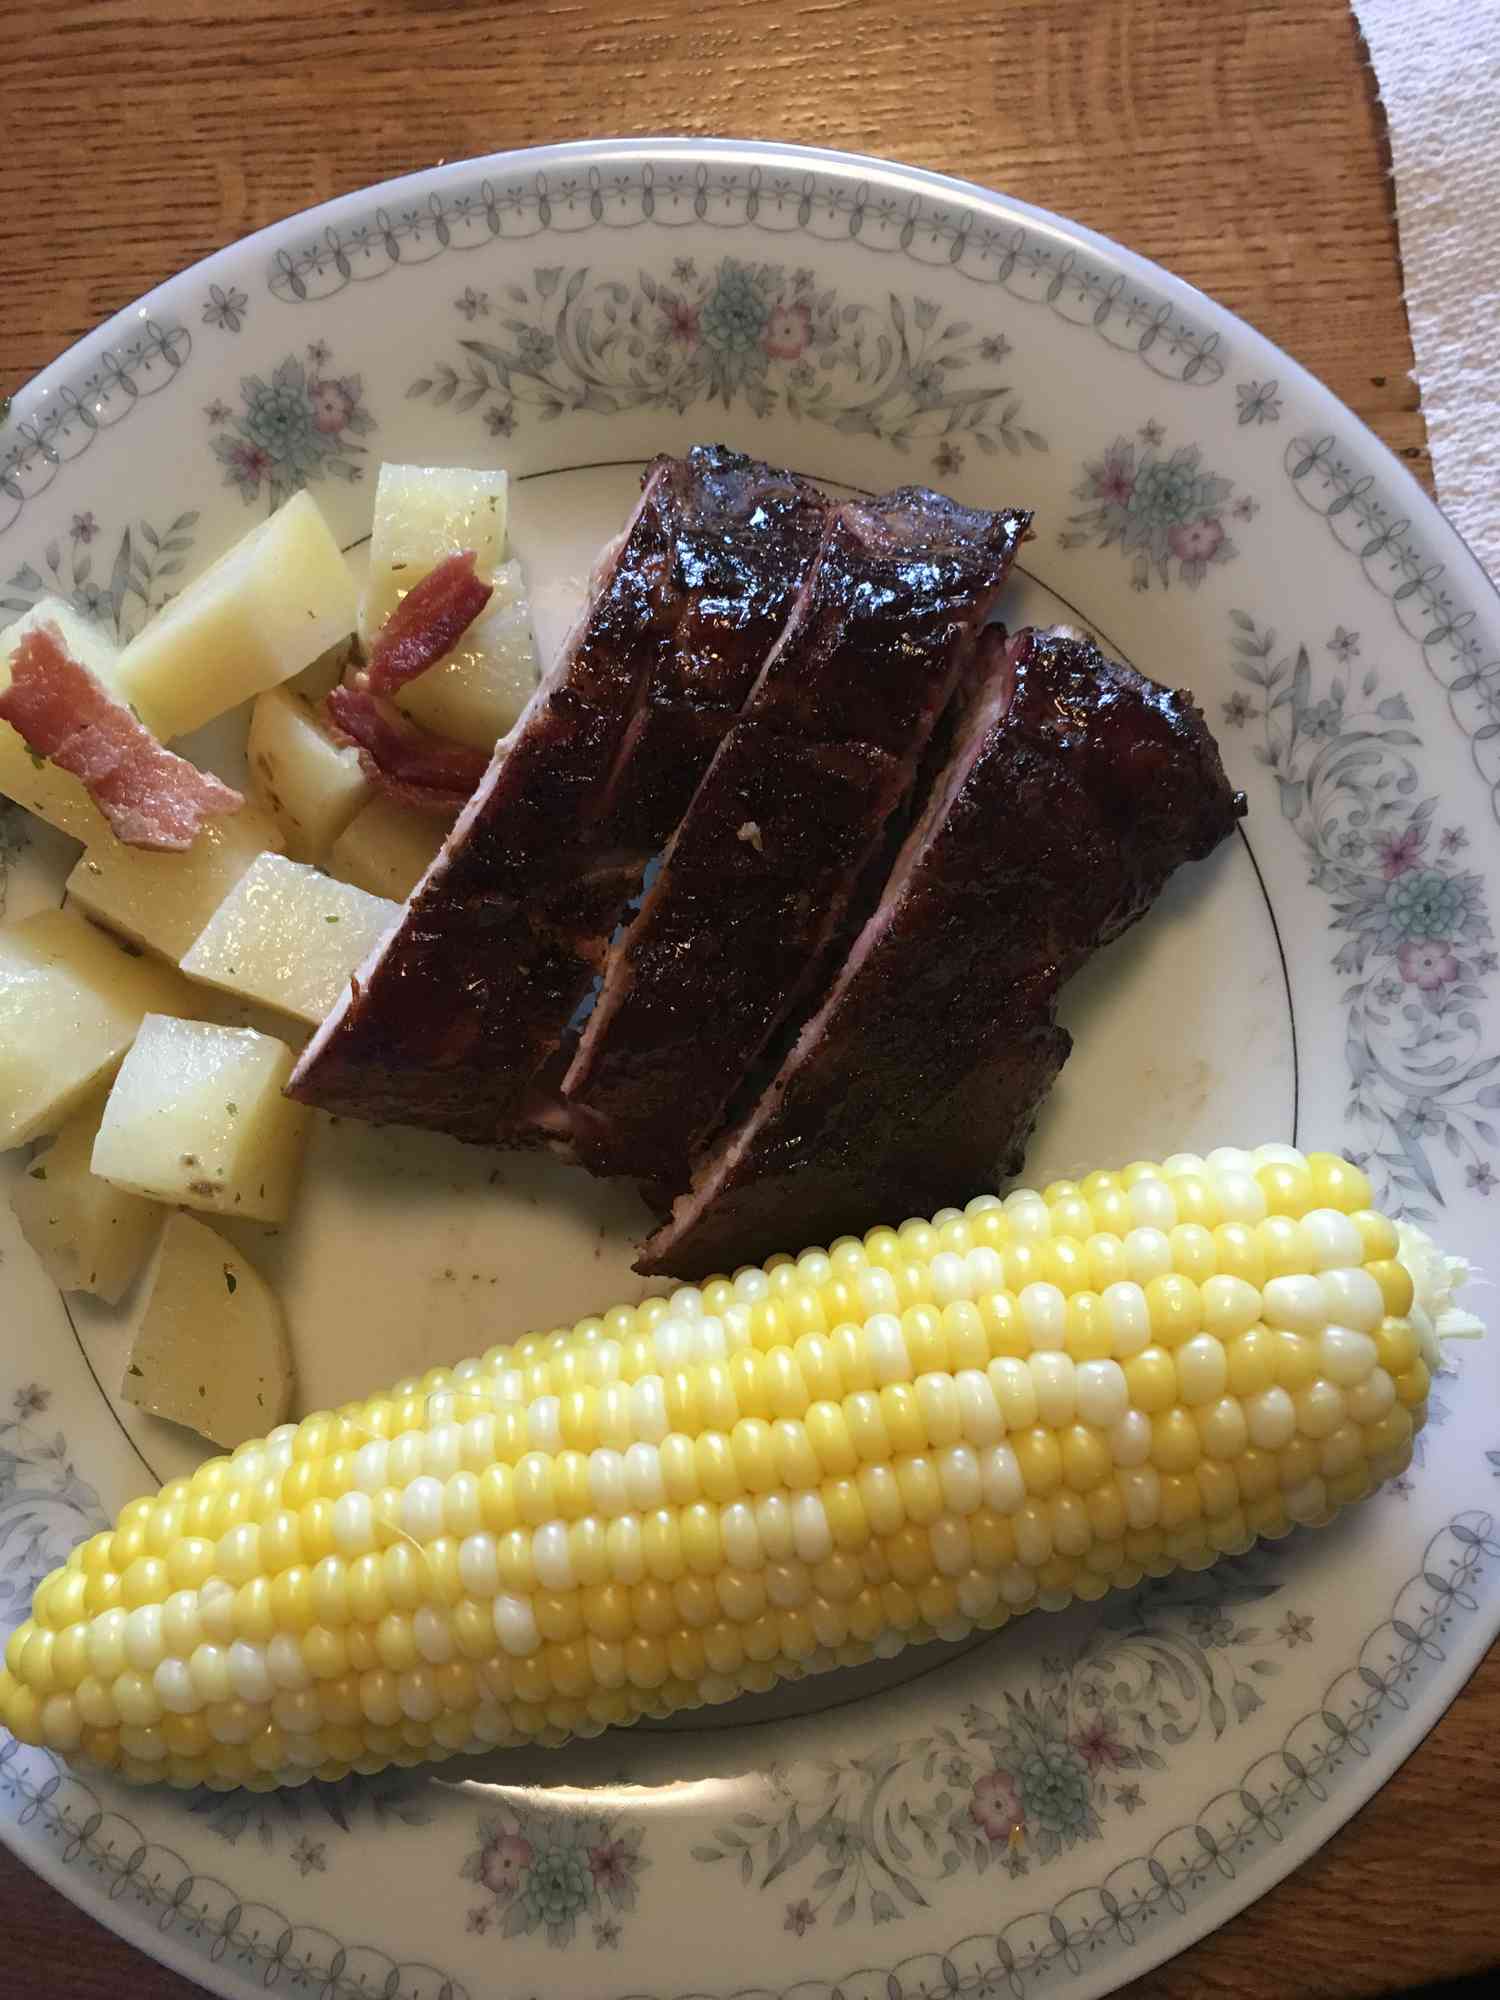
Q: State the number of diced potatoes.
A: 12